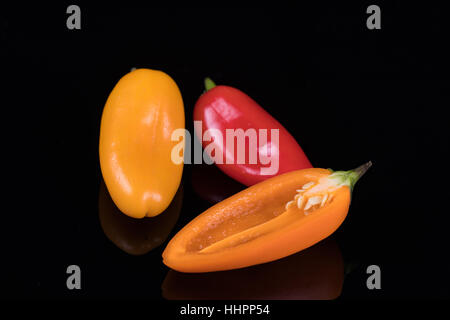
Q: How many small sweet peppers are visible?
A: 3